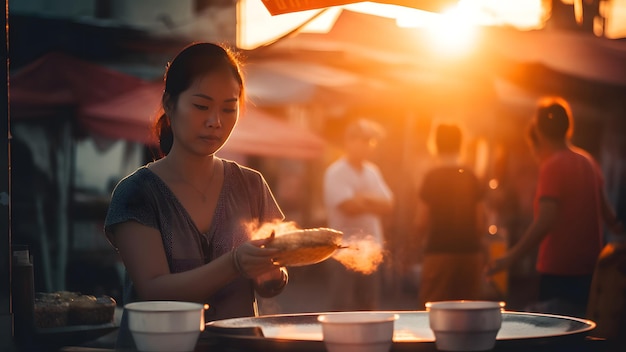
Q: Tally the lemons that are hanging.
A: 0